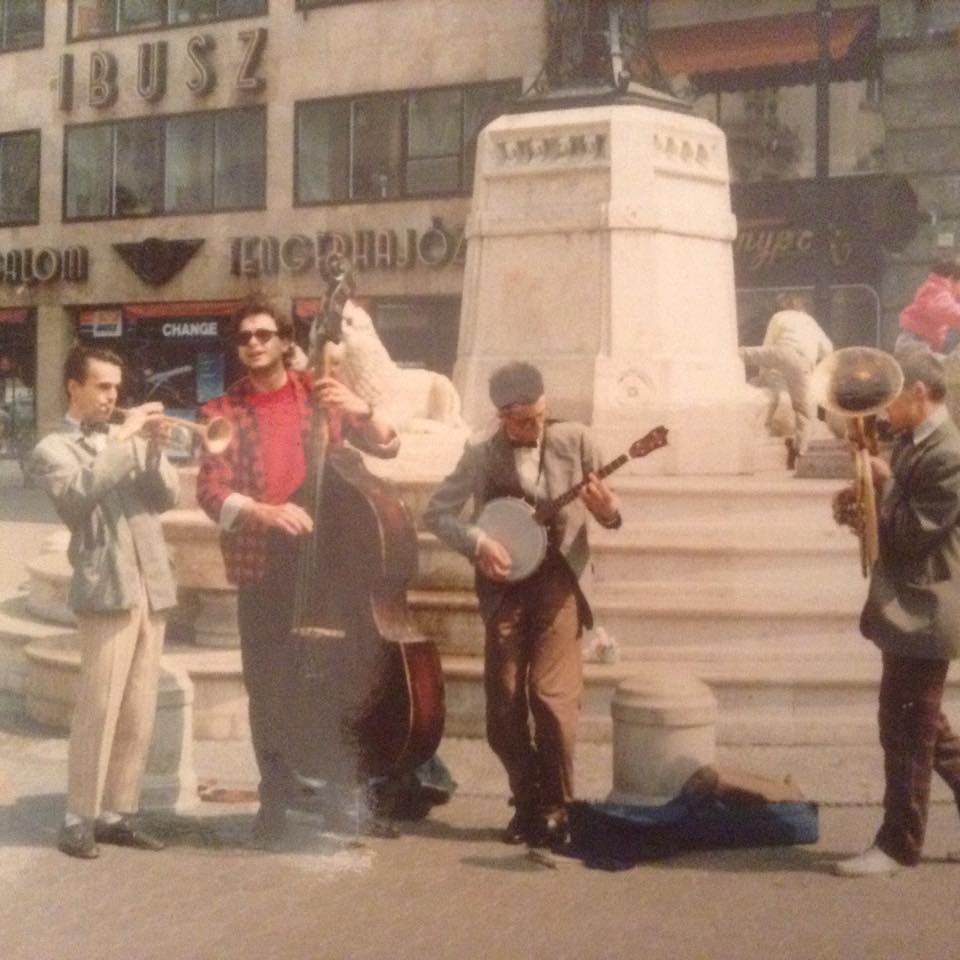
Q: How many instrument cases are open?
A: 1